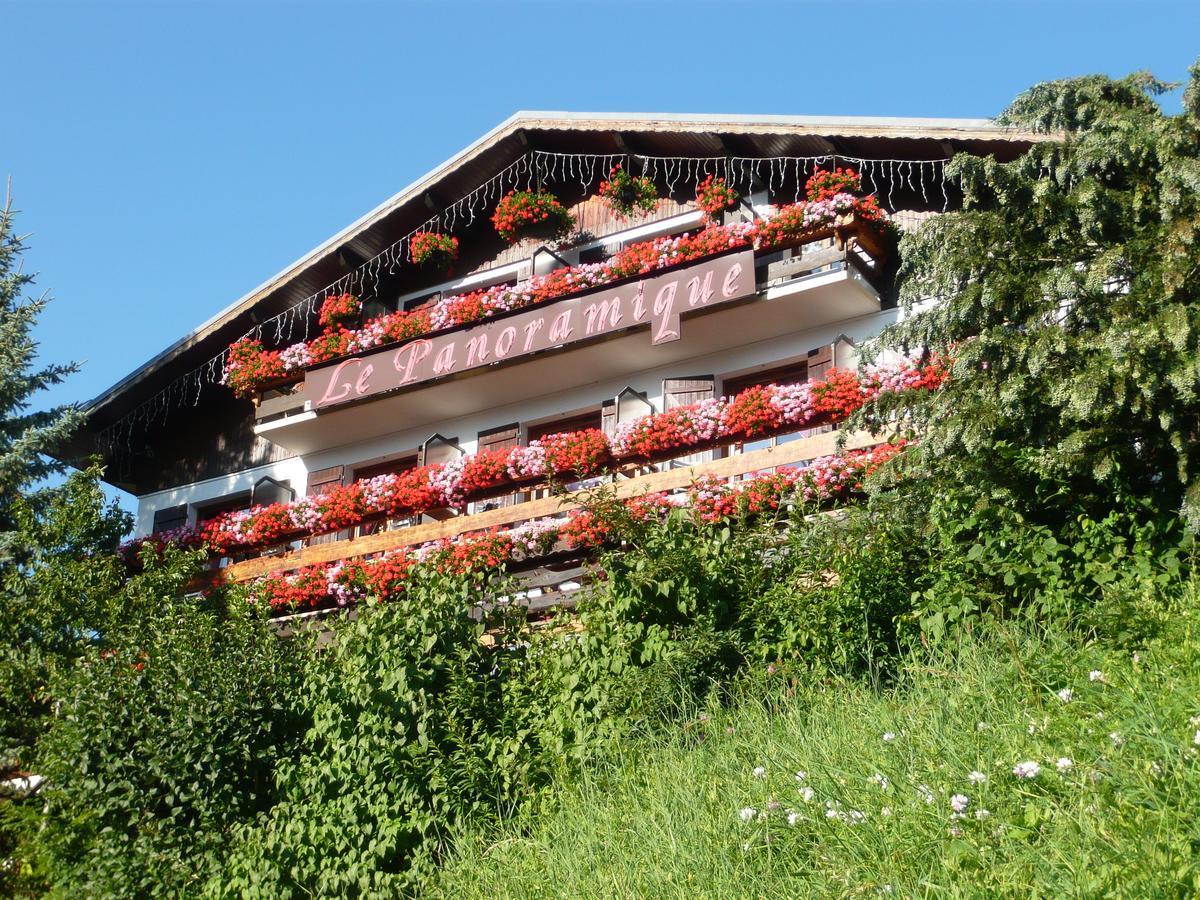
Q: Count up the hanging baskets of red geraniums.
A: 6